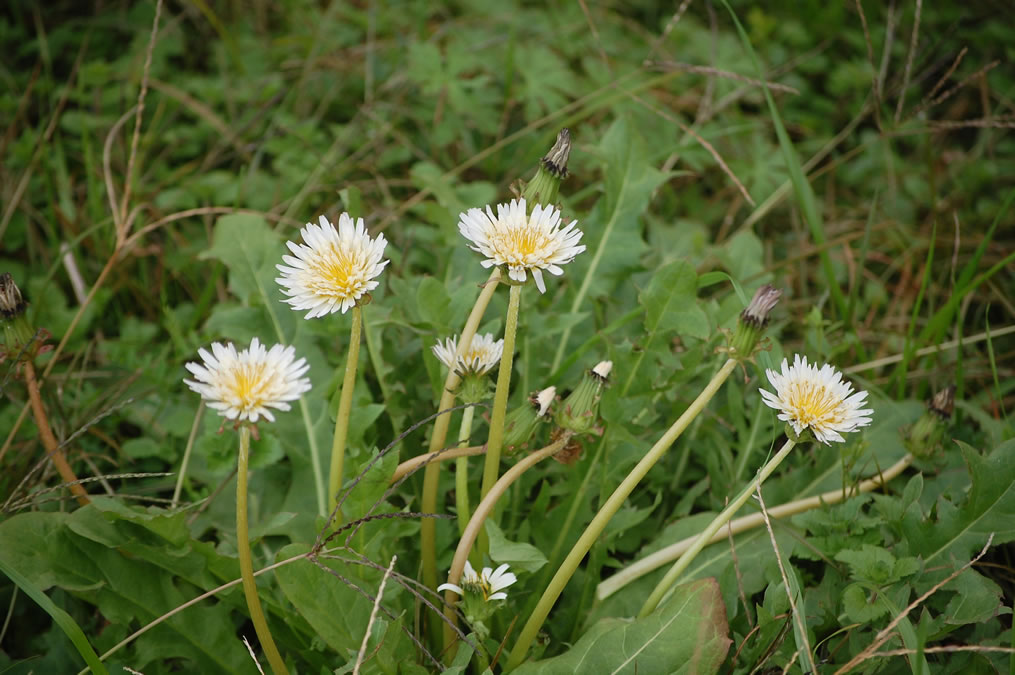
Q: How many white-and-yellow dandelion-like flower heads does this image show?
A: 6